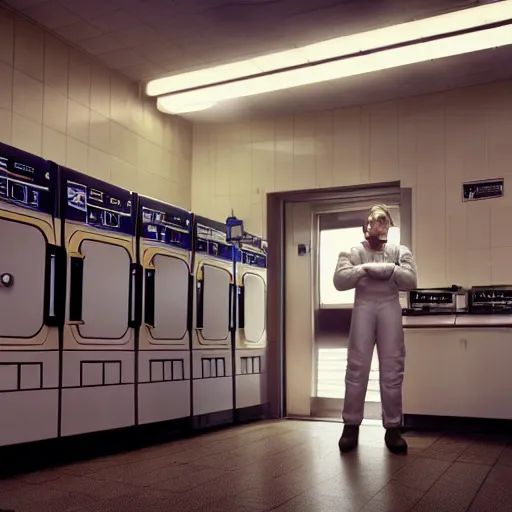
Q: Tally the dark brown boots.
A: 2